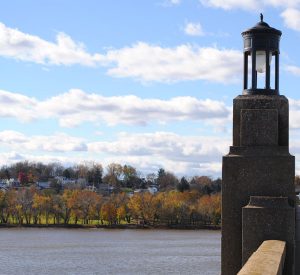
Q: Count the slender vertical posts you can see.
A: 4